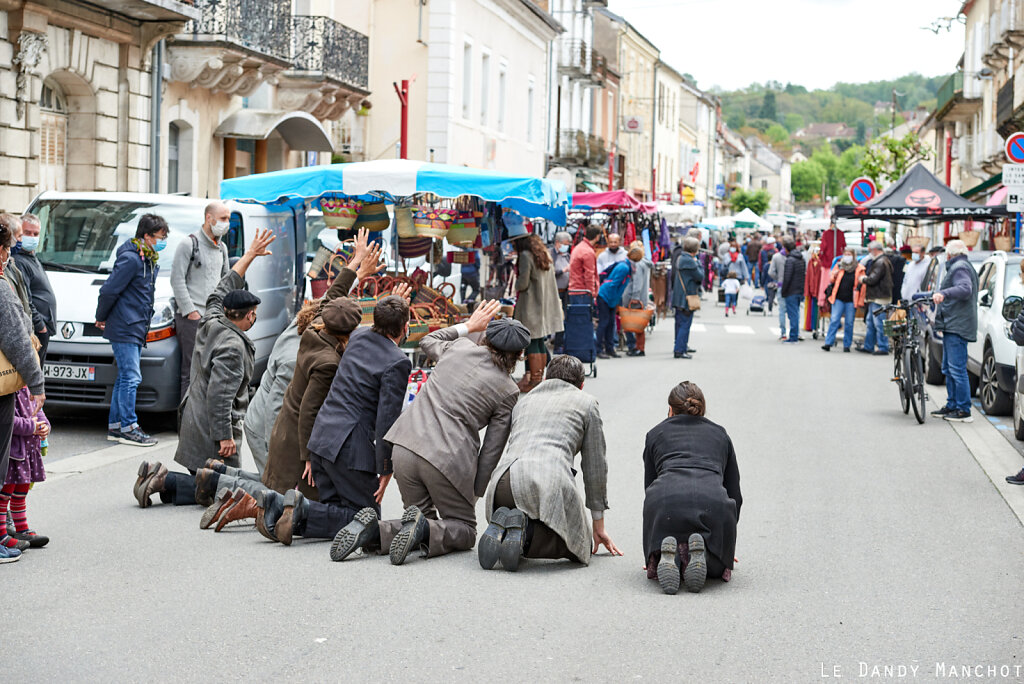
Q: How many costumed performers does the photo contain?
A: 7